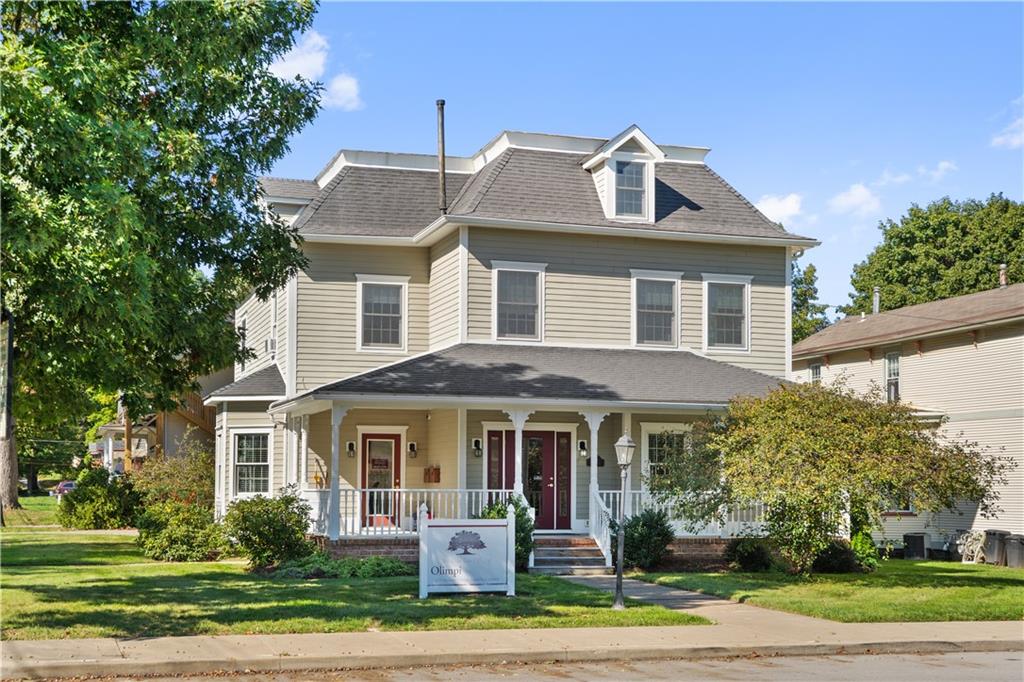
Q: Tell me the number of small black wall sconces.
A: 4